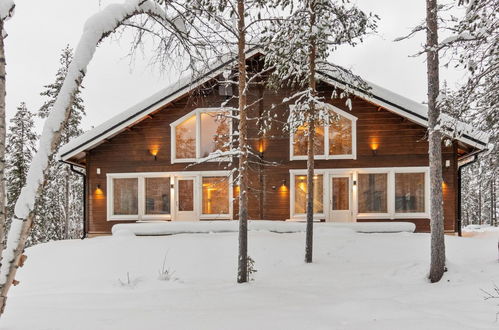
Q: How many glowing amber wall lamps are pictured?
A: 7